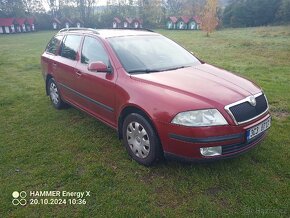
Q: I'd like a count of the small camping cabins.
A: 12